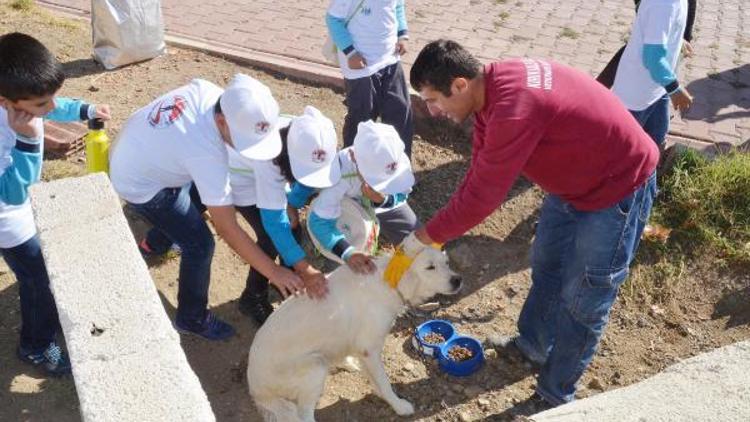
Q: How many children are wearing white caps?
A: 3